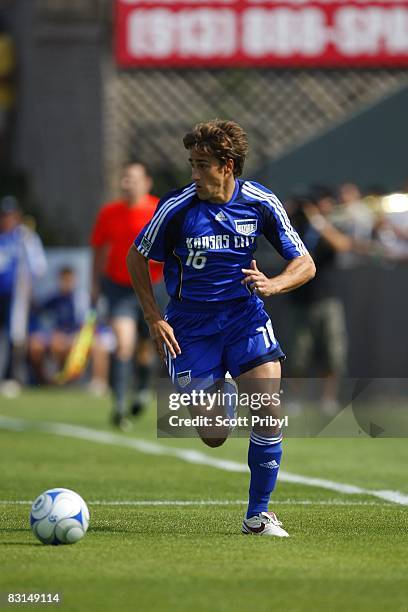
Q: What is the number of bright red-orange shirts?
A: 1